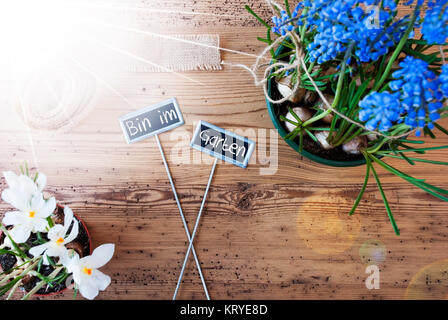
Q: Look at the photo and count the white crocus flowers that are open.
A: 3